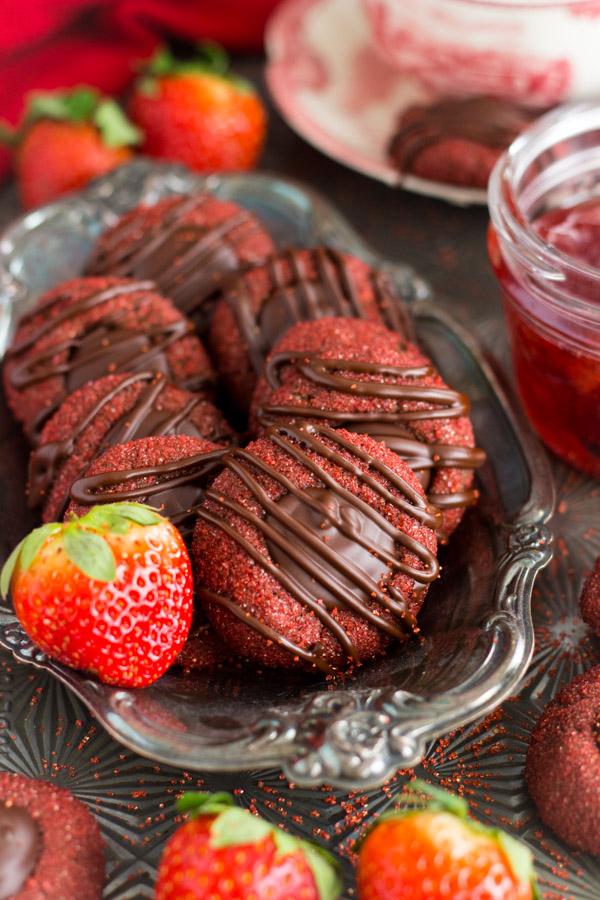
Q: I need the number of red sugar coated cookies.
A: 11